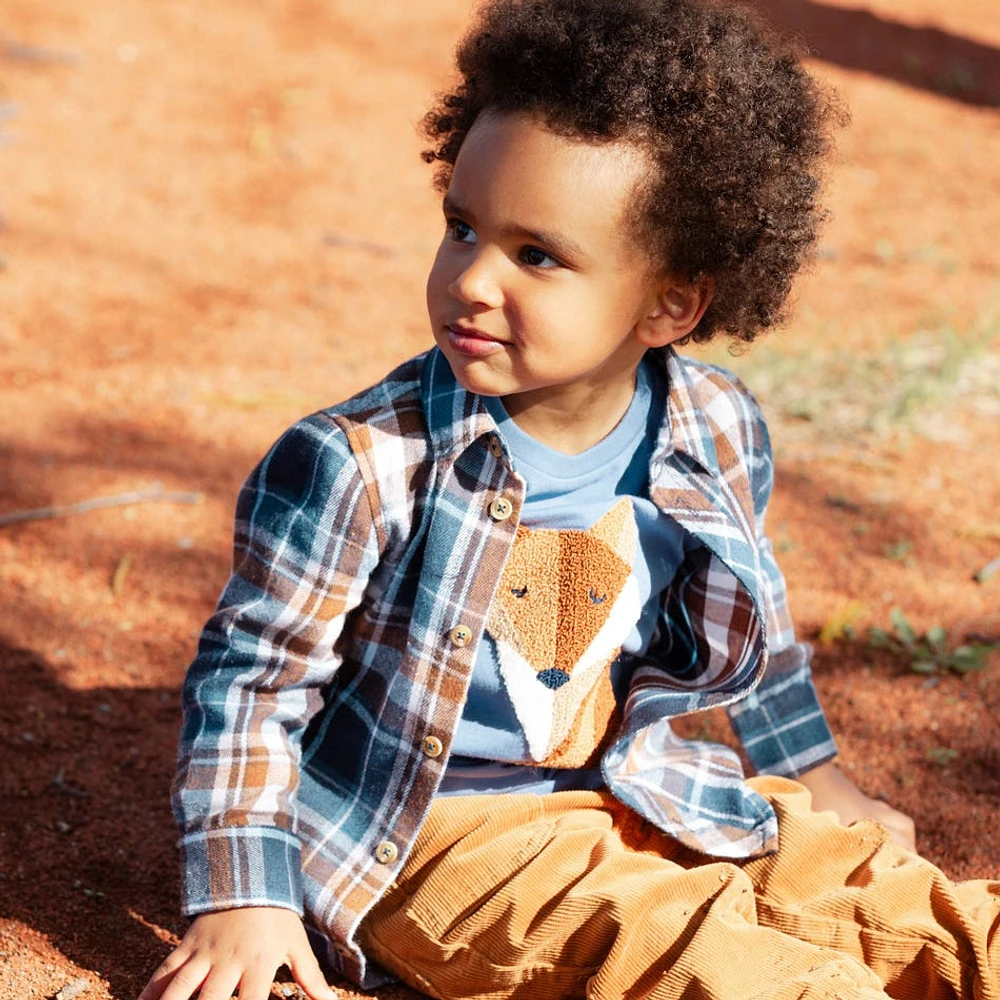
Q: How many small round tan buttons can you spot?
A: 5